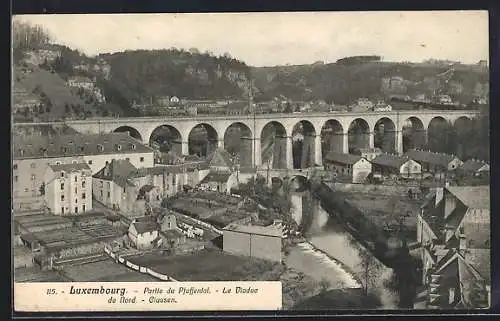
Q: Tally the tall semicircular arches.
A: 12